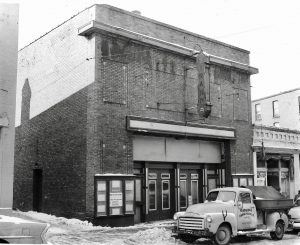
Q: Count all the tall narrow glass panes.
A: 4